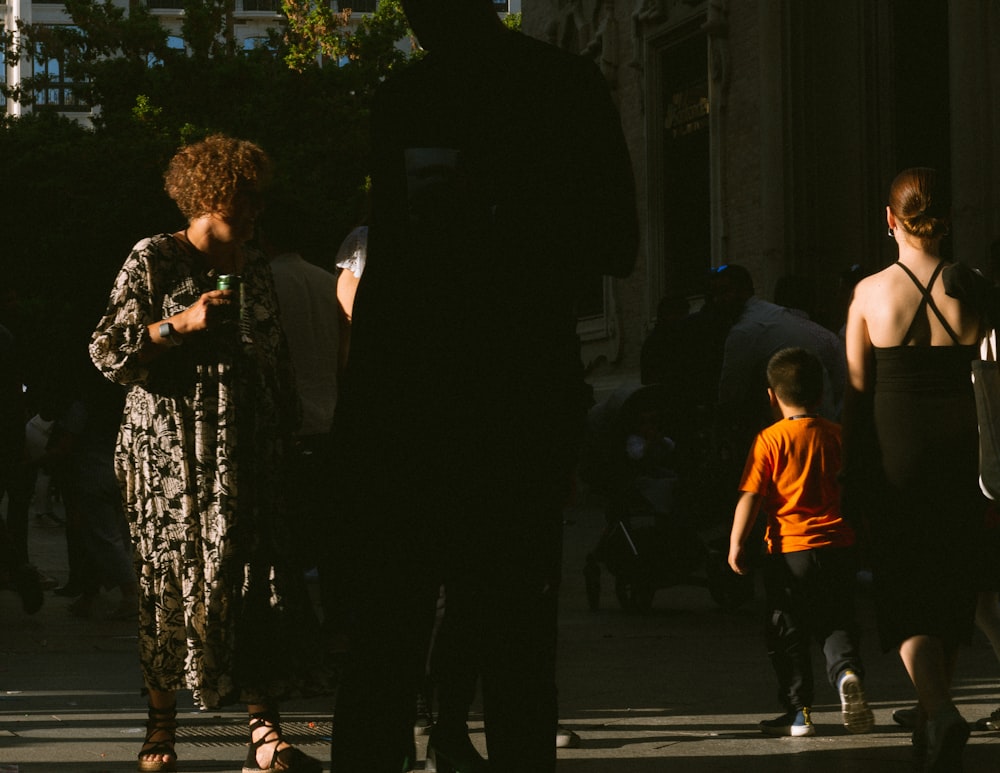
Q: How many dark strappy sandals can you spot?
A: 2